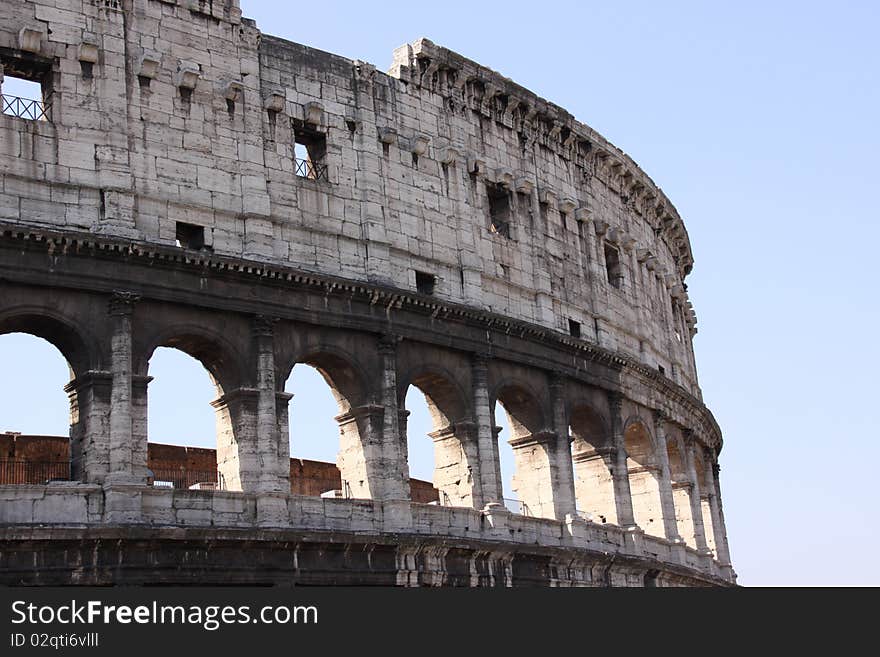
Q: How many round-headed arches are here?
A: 9